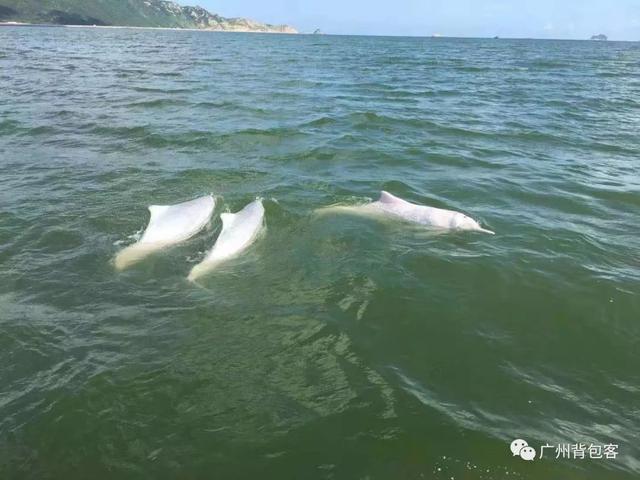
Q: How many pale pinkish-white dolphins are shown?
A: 3